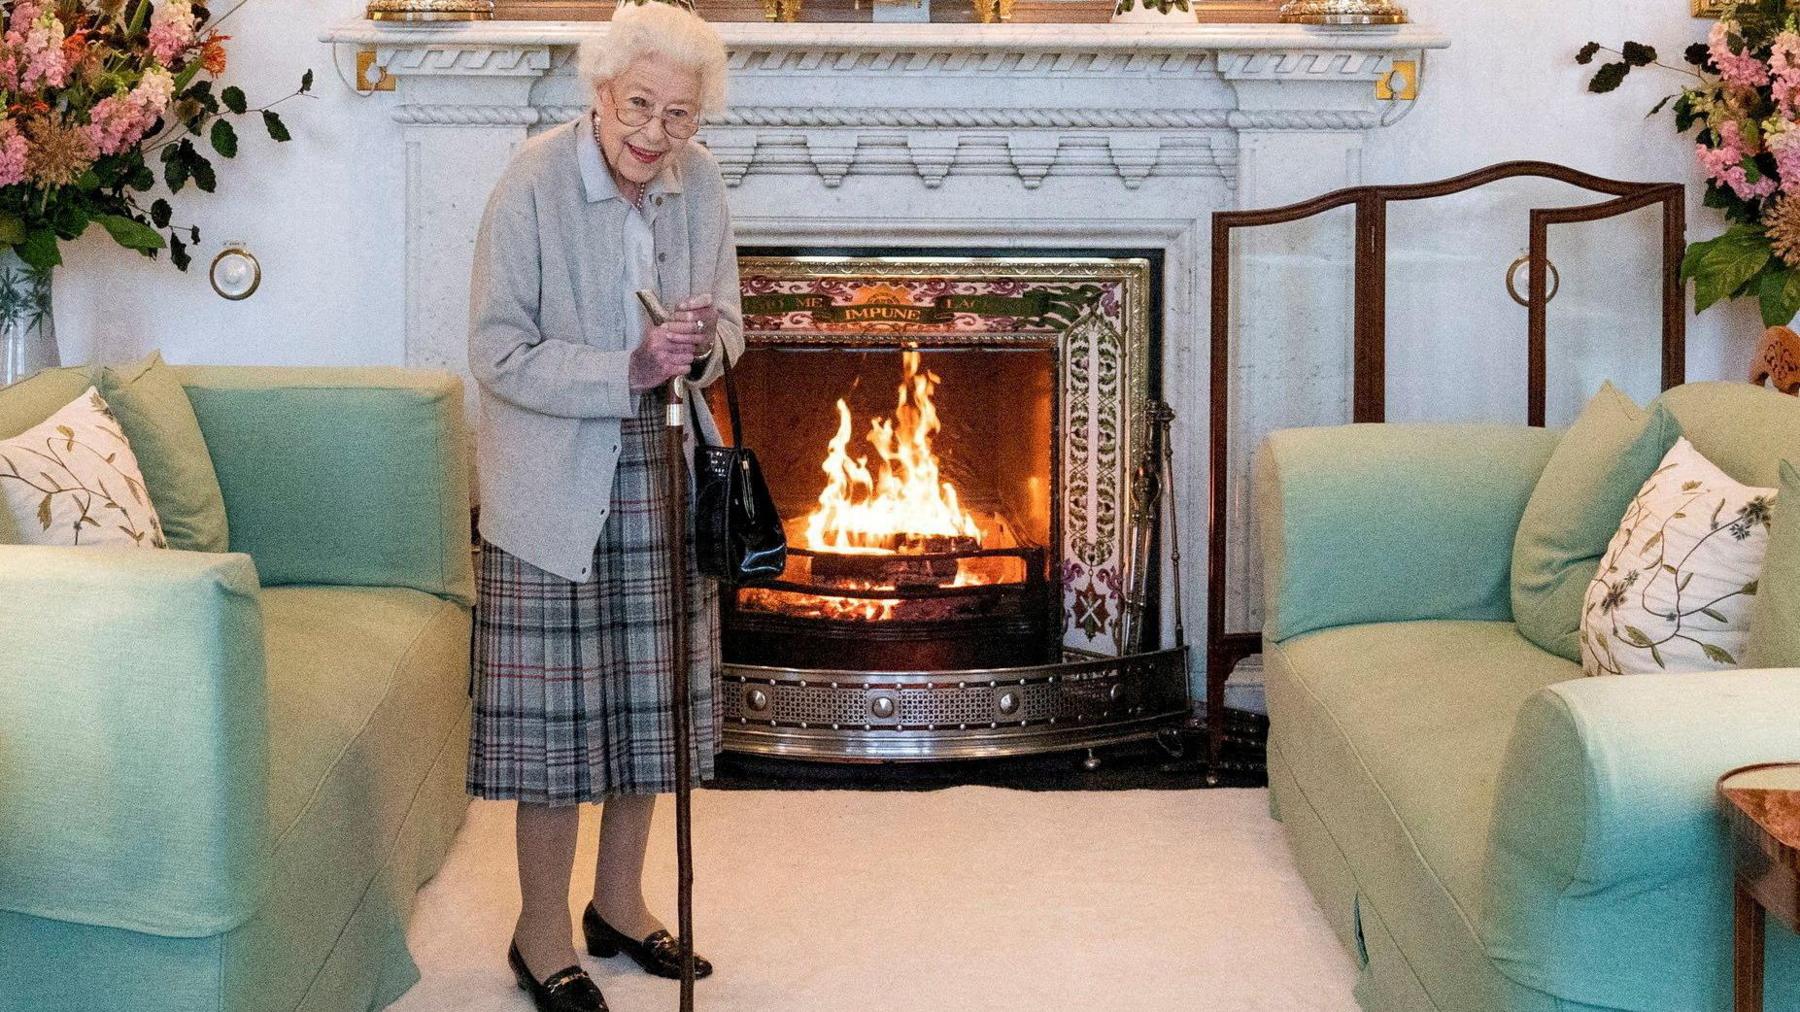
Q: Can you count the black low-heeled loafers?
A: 2